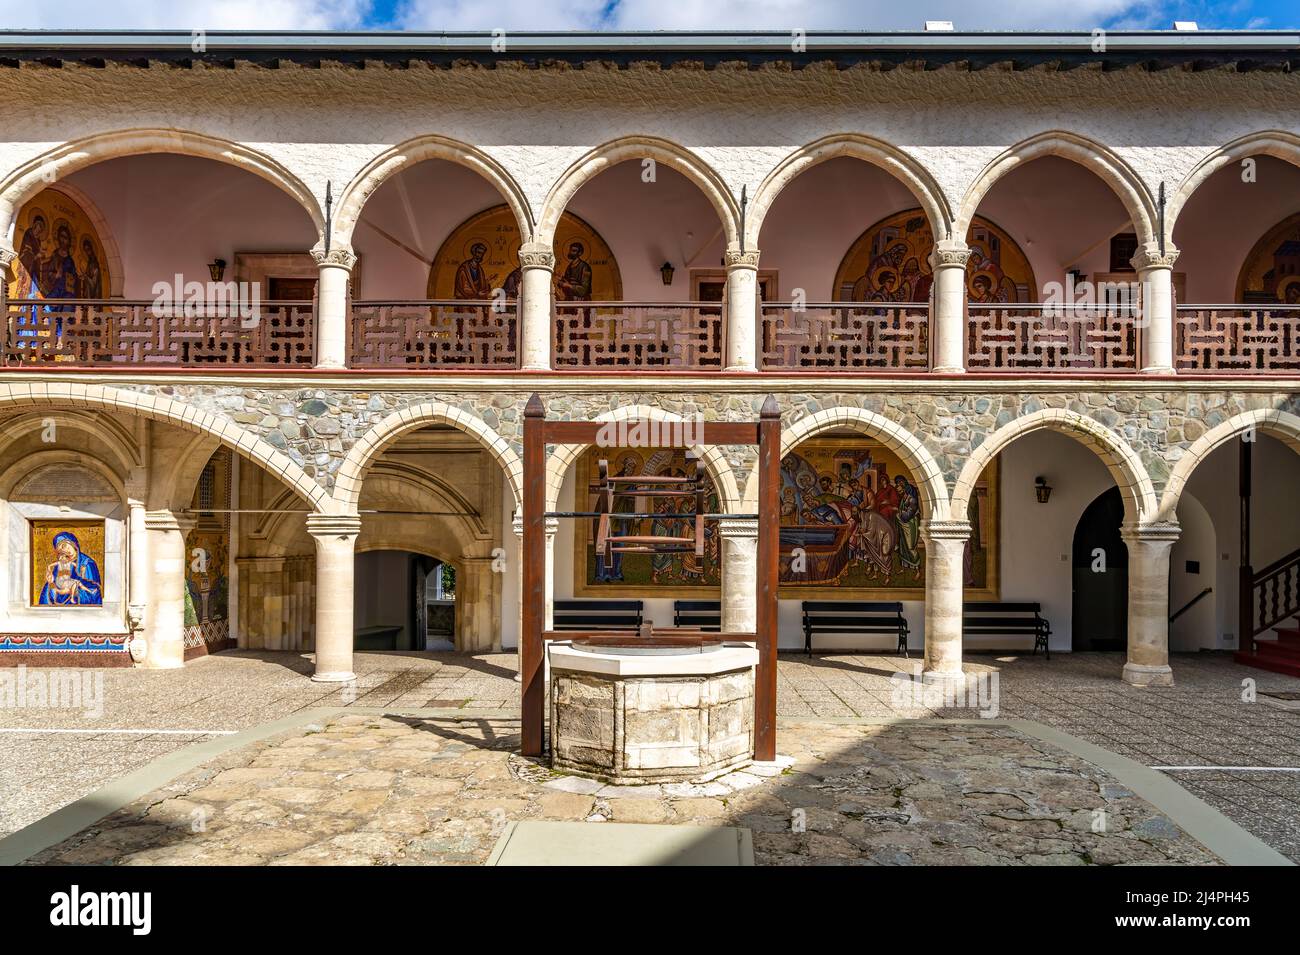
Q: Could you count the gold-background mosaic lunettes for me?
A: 4